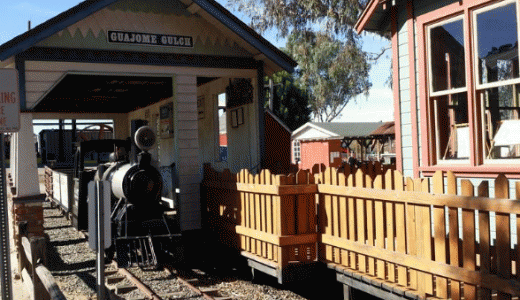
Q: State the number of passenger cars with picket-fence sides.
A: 0